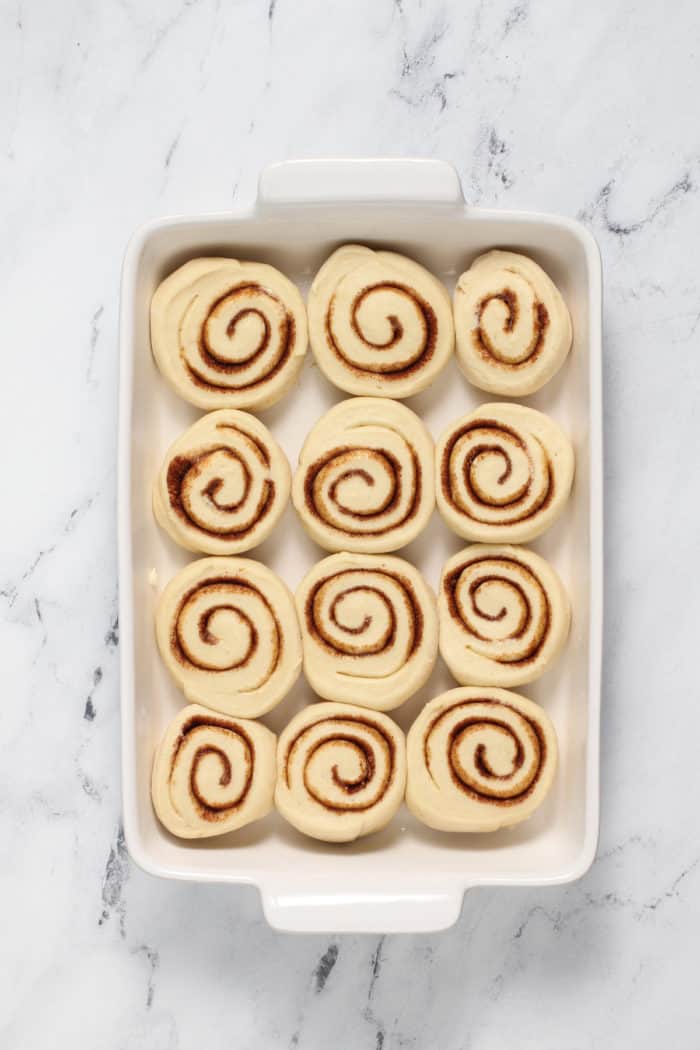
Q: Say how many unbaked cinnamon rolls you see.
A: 12